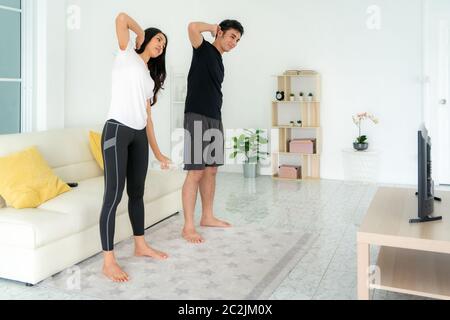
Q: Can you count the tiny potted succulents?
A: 5